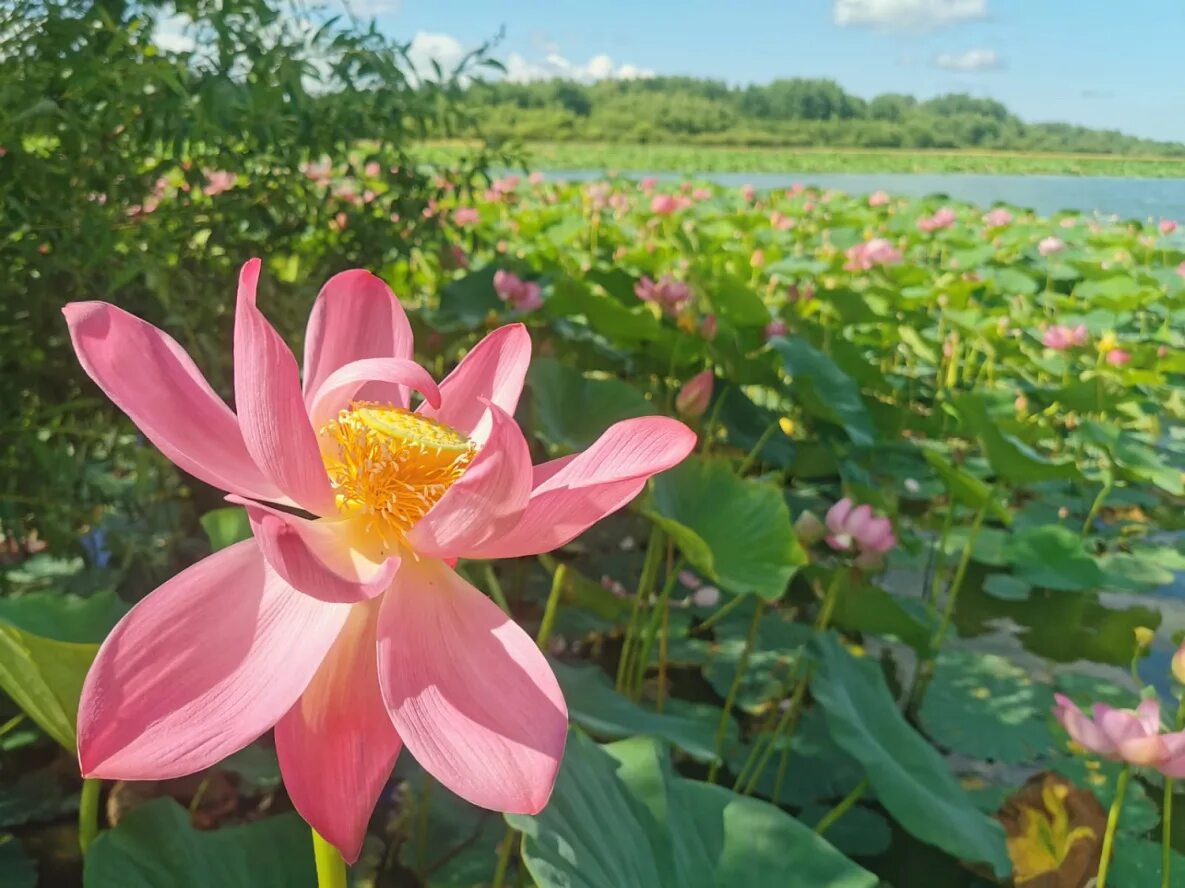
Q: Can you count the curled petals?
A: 2